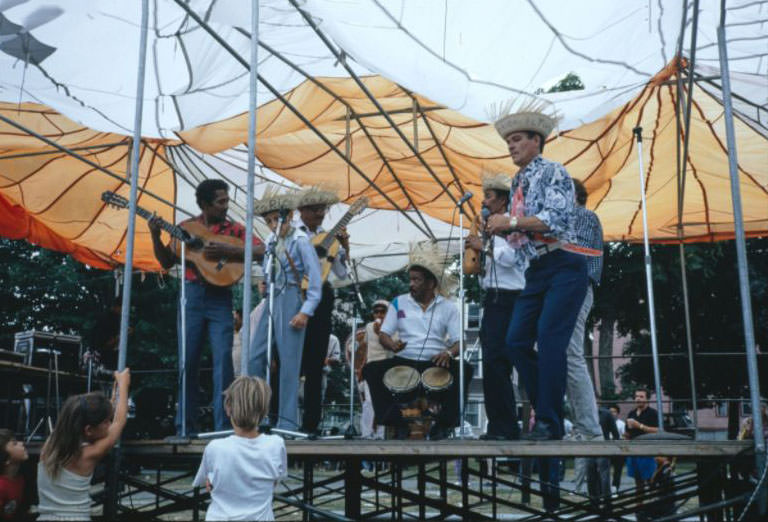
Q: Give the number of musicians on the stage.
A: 7